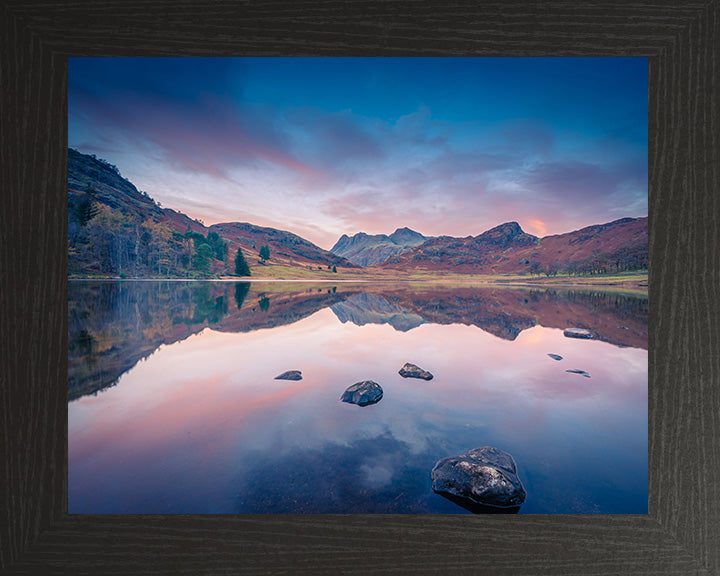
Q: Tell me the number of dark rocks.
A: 7